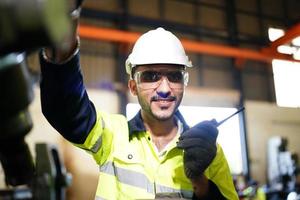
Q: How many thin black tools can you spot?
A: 1